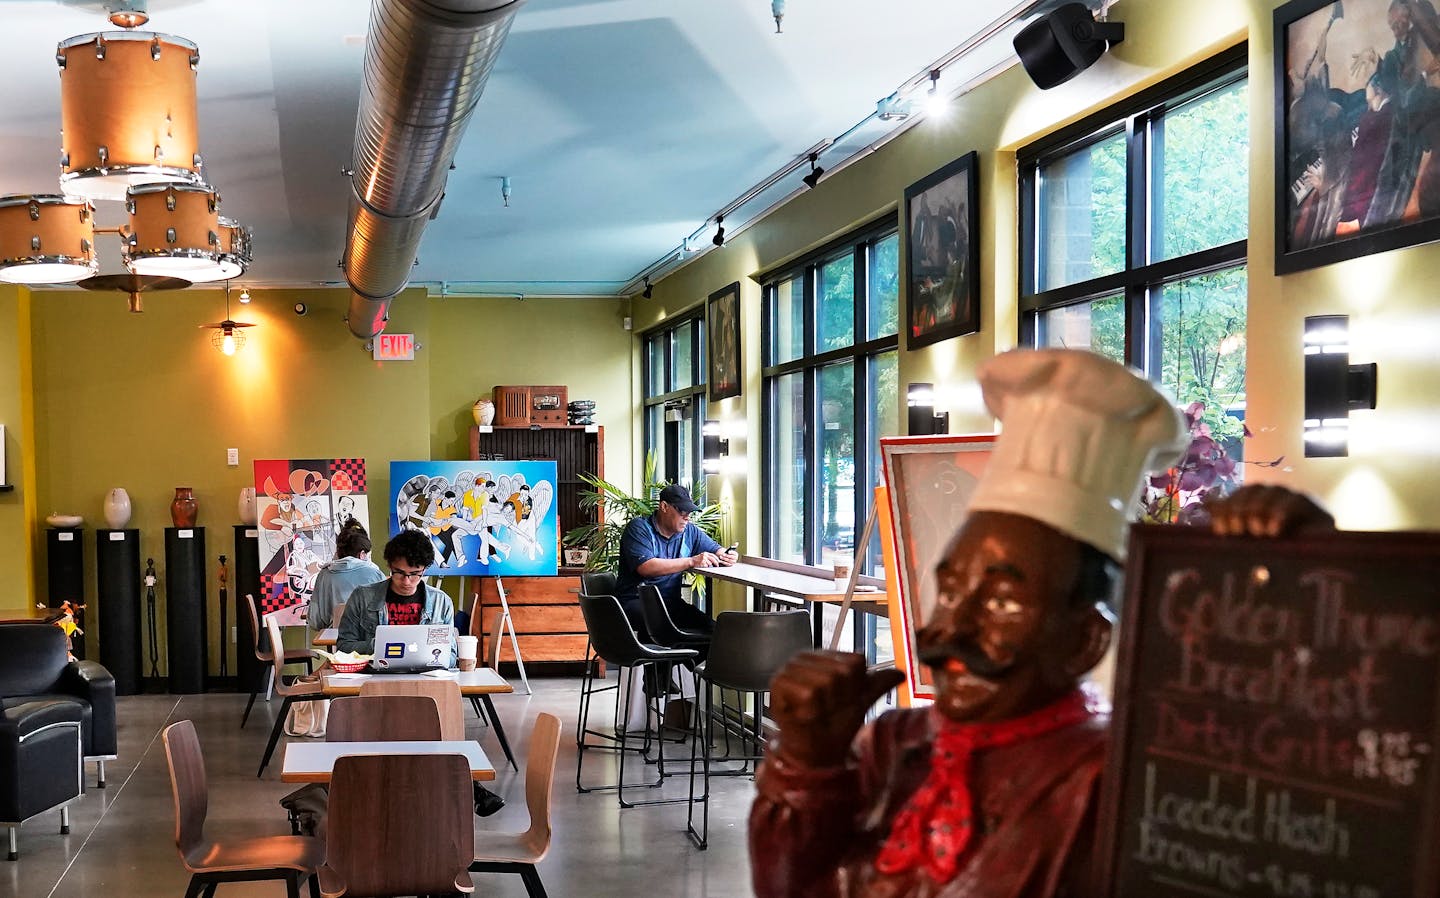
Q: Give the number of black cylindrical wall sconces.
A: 3